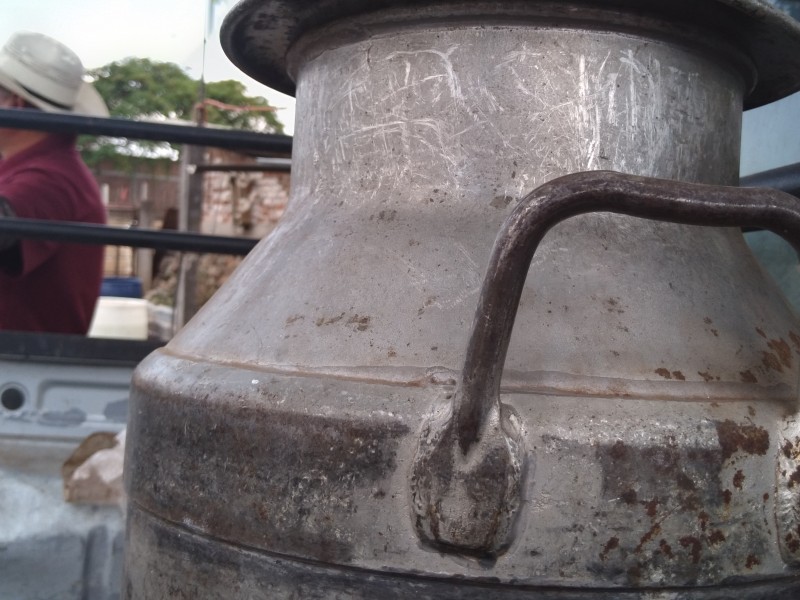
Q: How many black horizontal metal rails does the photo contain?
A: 2